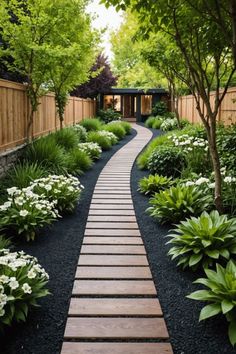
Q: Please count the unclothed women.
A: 0